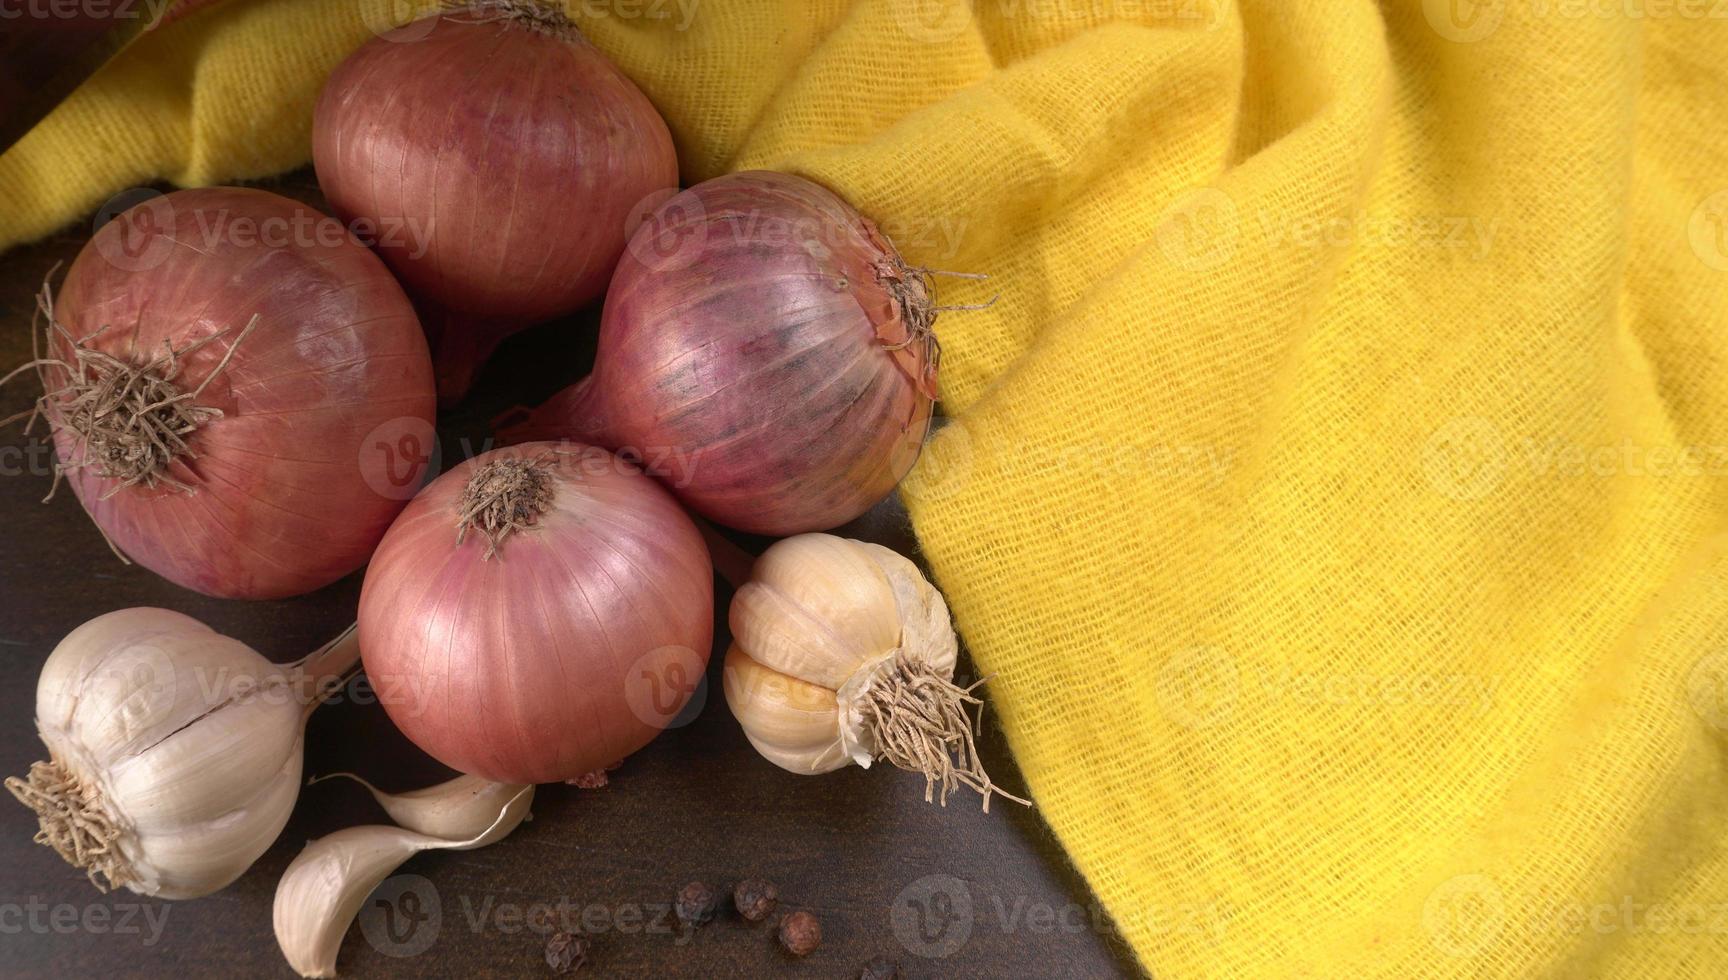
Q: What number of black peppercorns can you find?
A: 5